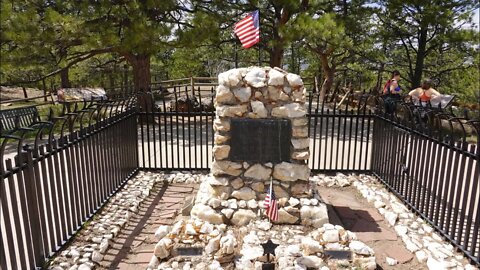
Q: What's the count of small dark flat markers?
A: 2